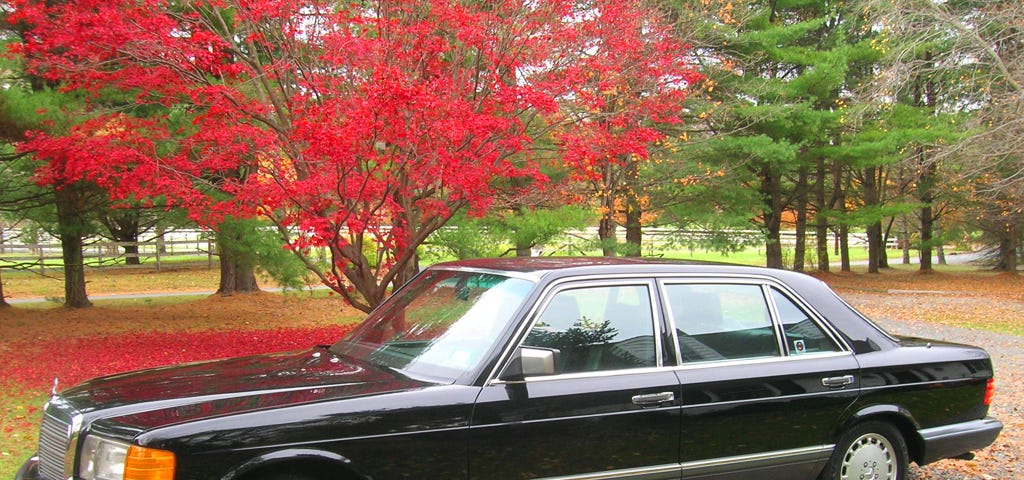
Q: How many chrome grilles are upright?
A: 1